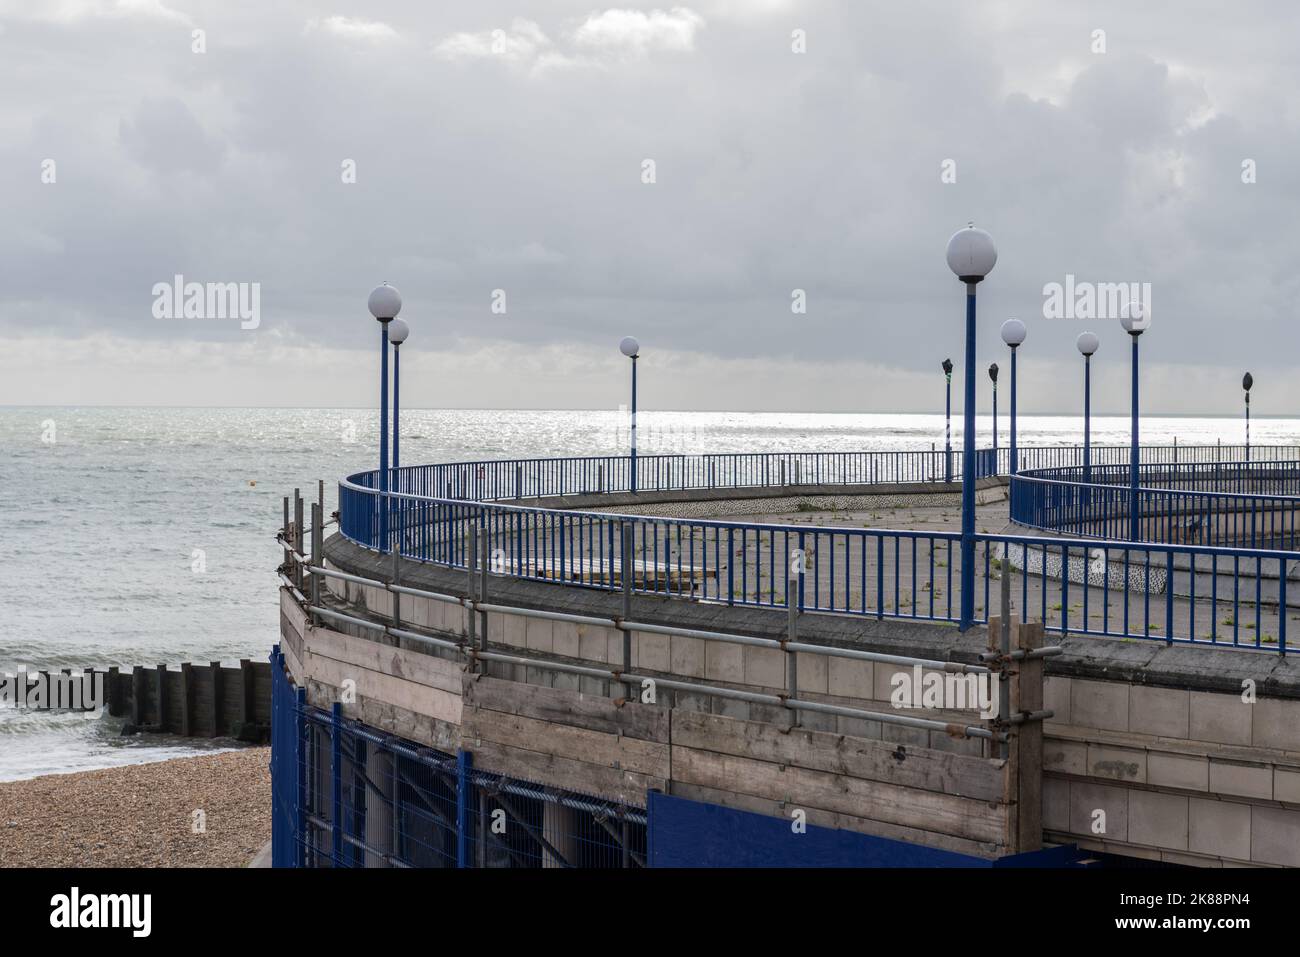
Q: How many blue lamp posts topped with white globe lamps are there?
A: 7